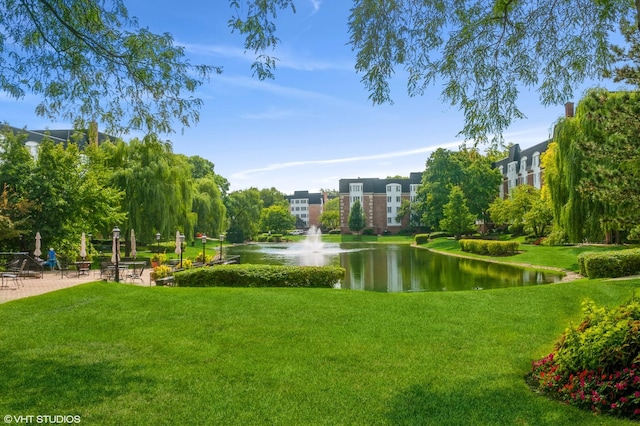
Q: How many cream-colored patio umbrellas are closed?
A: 5